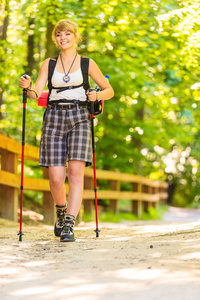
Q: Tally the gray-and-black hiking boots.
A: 2